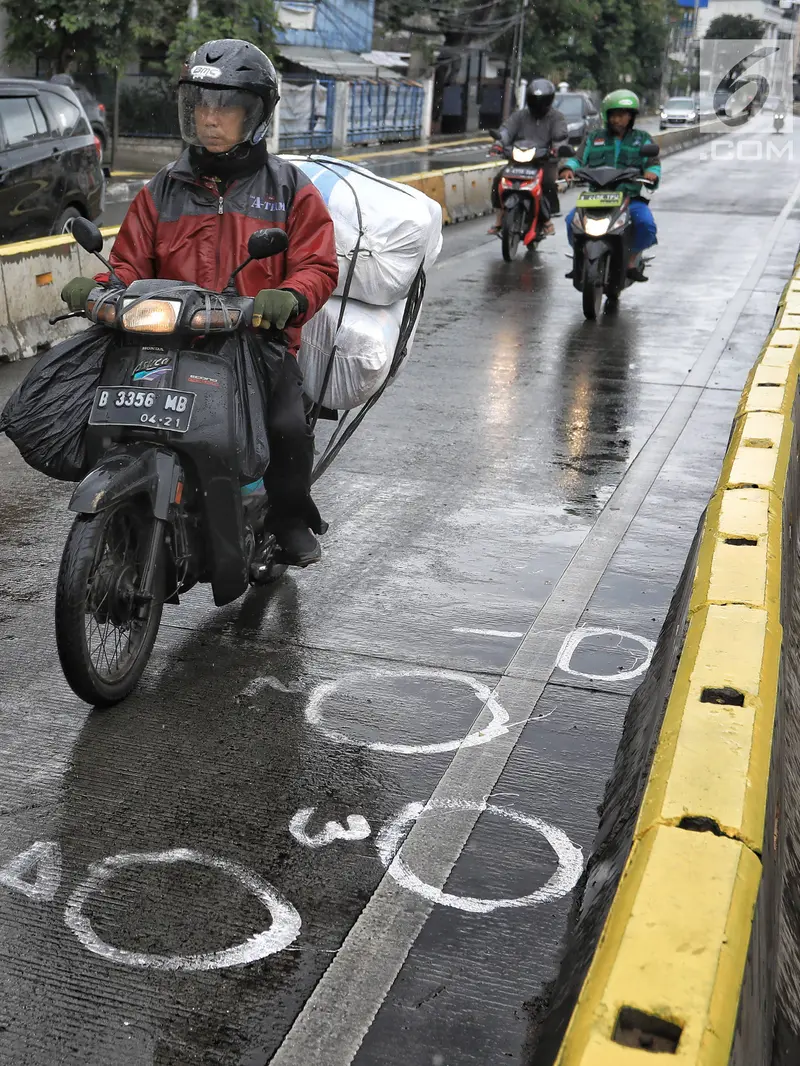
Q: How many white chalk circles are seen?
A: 4